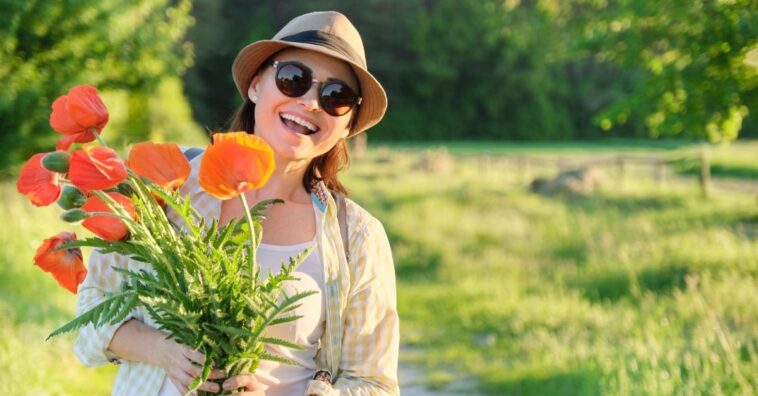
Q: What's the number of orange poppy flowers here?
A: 7